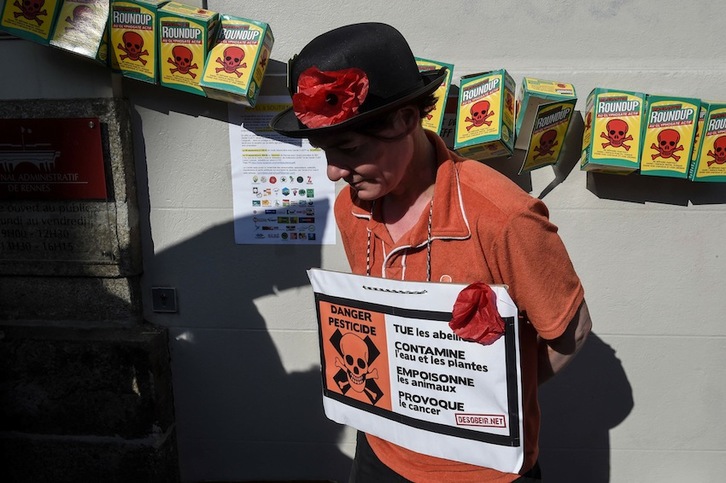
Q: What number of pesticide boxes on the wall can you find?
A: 11